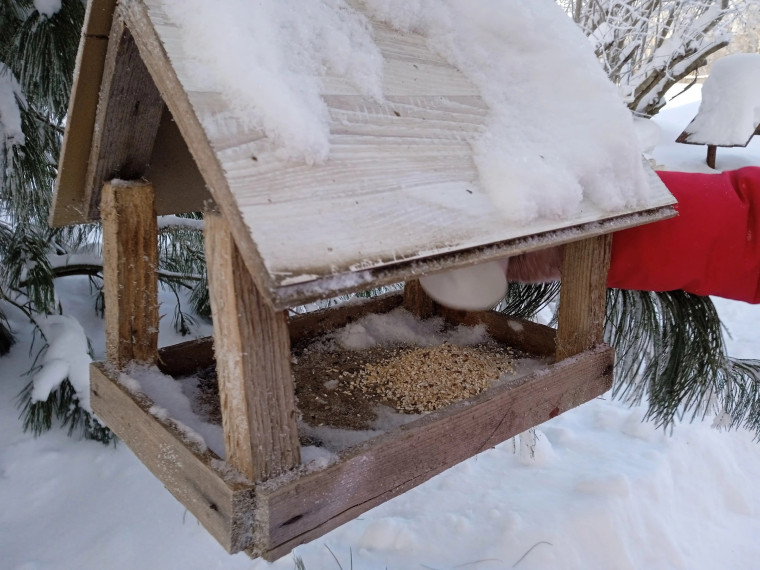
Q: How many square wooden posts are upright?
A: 4